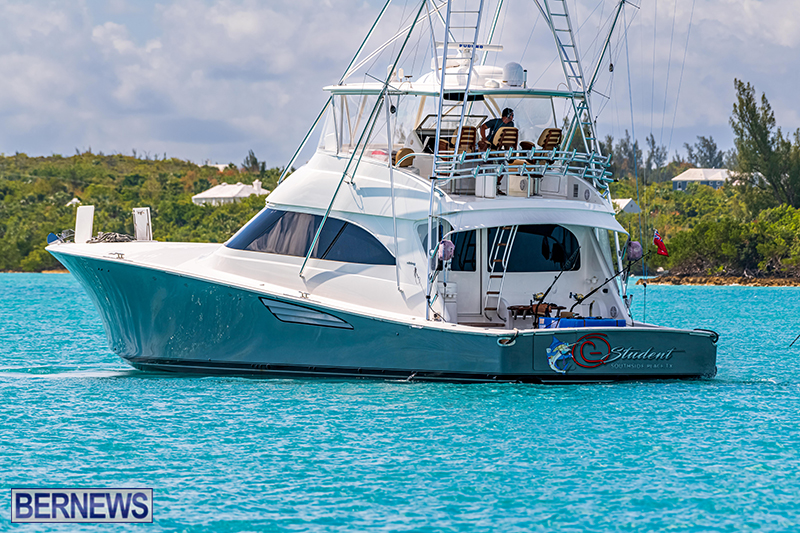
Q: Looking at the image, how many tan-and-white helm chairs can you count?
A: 3